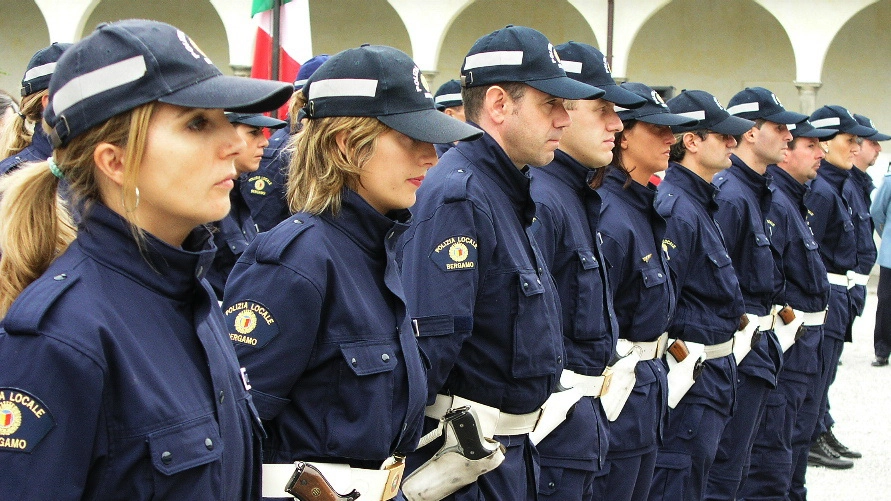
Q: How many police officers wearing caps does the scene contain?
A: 14